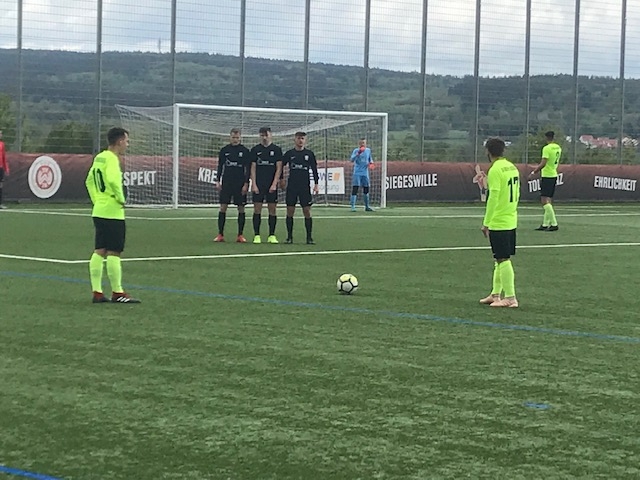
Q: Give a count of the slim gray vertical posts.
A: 11